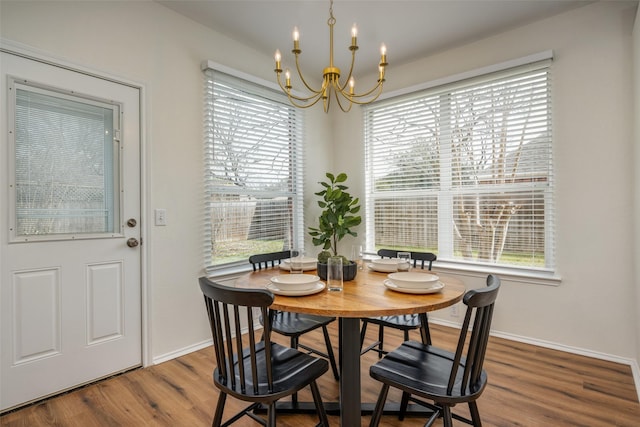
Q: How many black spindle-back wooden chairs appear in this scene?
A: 4